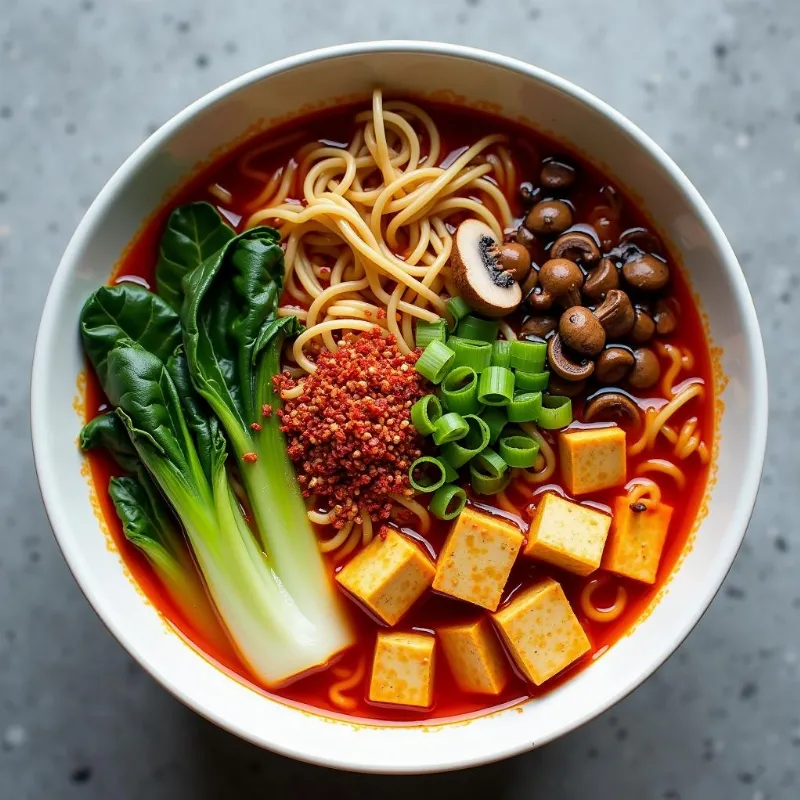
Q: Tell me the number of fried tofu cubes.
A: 8